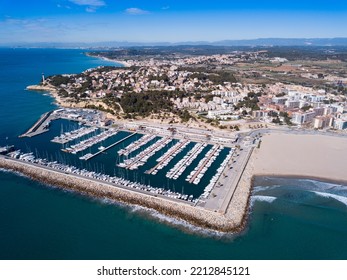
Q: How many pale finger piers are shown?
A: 8